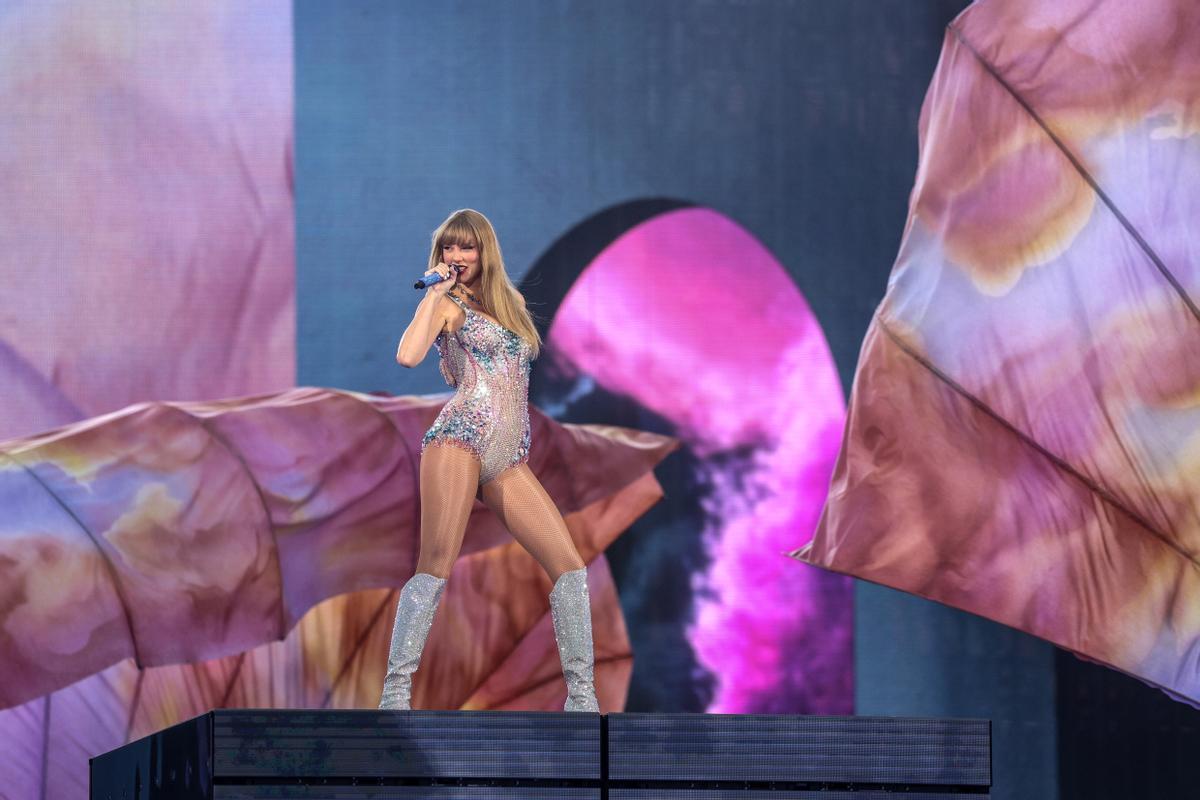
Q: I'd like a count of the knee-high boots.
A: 2